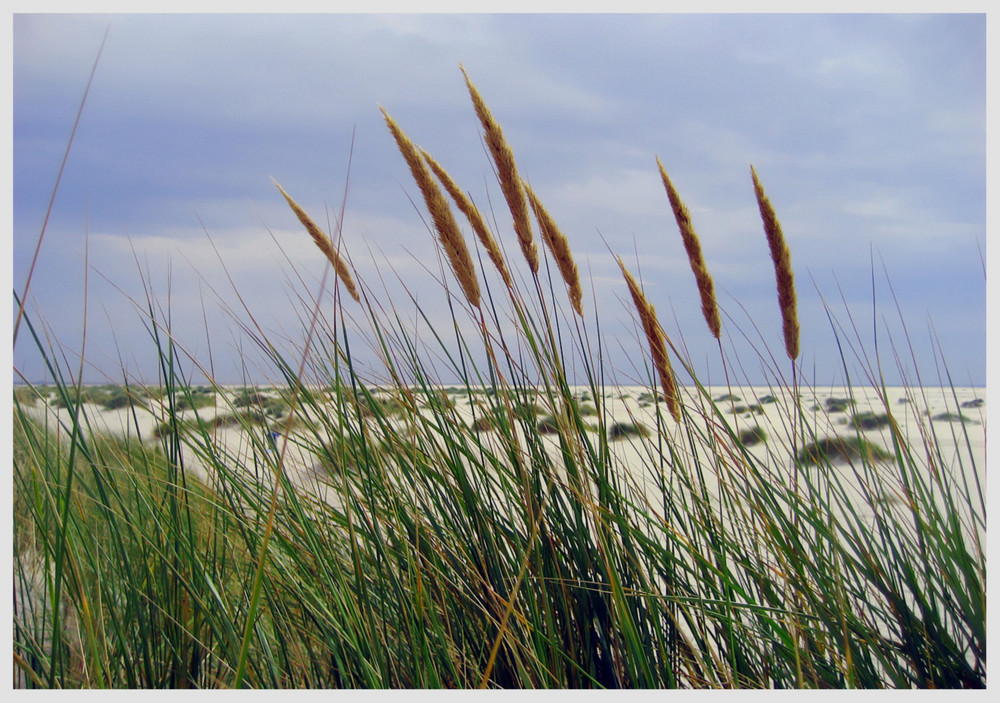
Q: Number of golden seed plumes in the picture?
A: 8